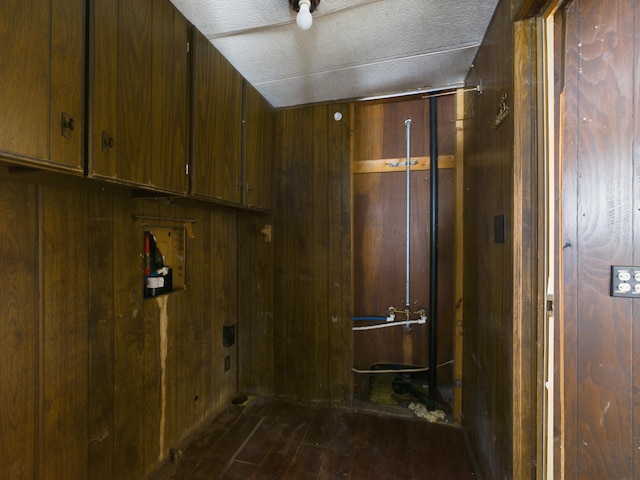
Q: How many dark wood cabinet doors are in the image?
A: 4